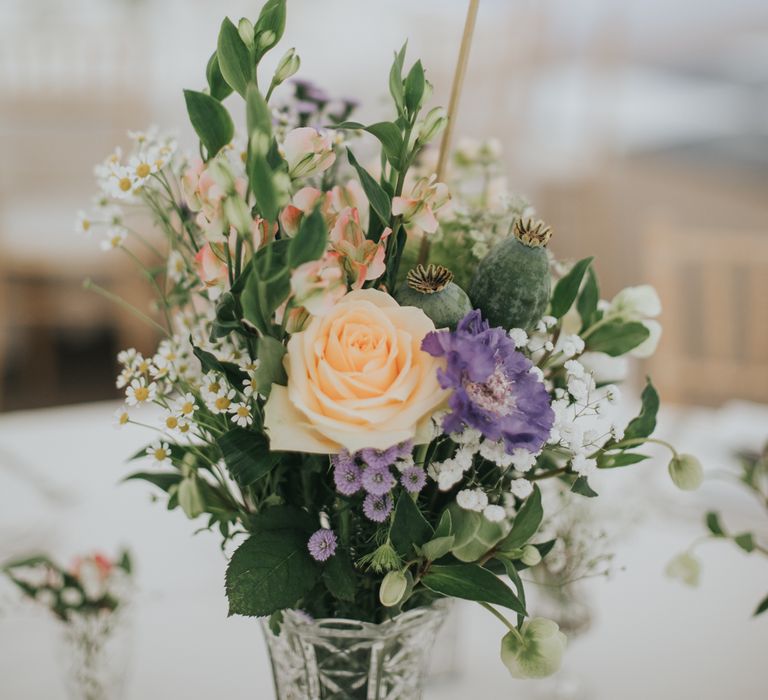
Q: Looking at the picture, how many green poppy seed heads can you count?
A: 2